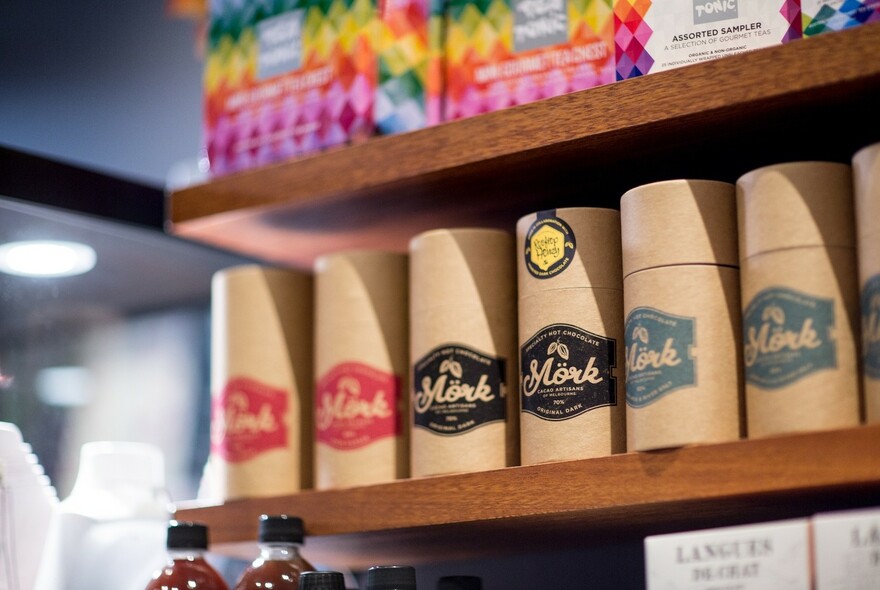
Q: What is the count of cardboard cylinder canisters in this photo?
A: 7